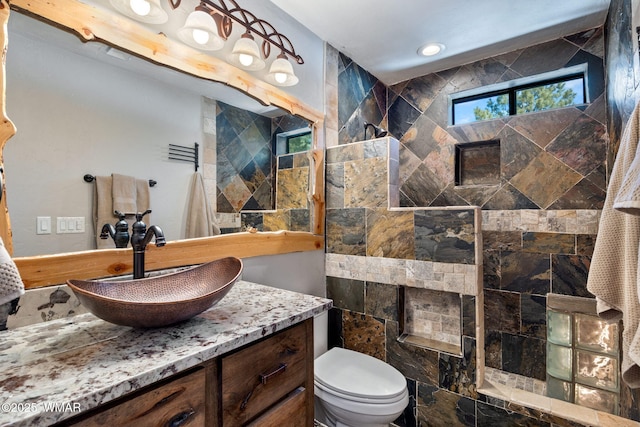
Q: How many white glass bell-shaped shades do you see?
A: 4